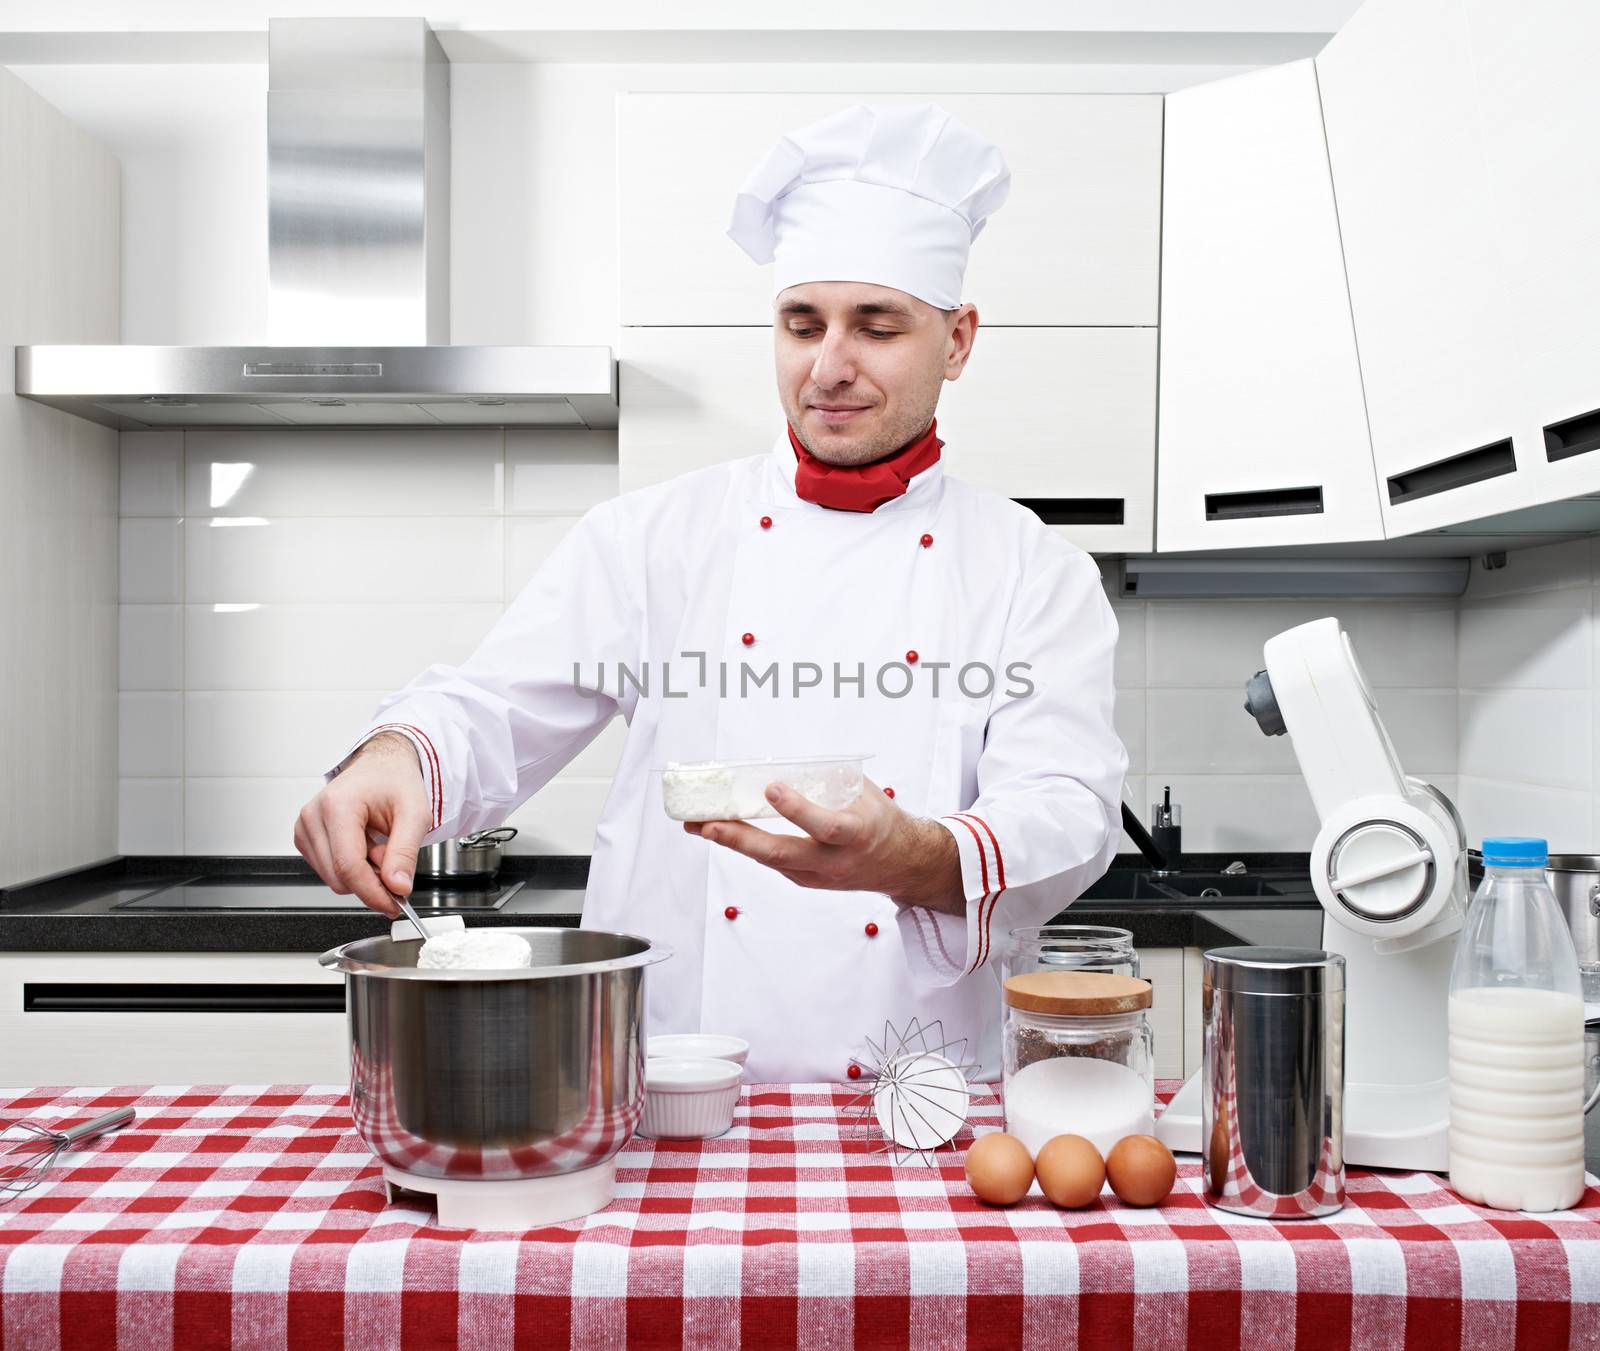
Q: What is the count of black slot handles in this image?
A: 5